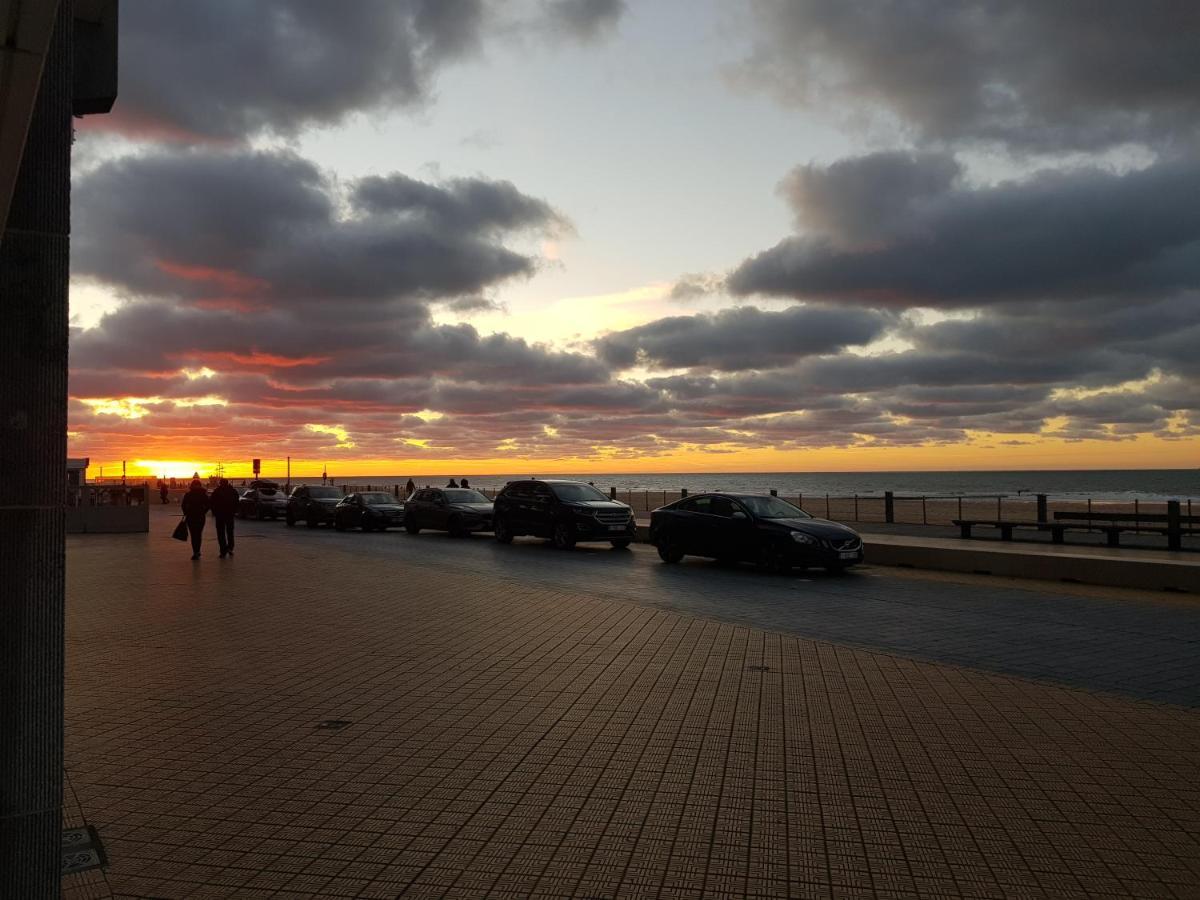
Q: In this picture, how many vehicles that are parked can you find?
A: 6